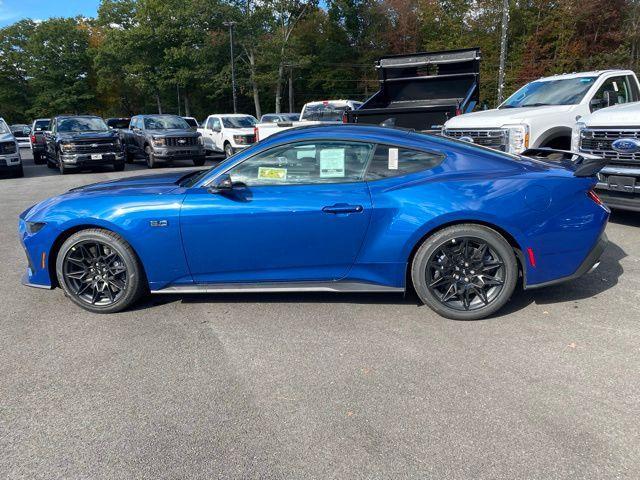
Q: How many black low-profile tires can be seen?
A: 2